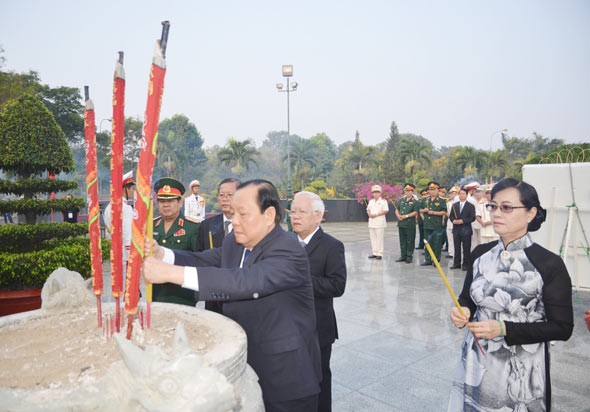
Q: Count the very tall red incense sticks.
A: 3